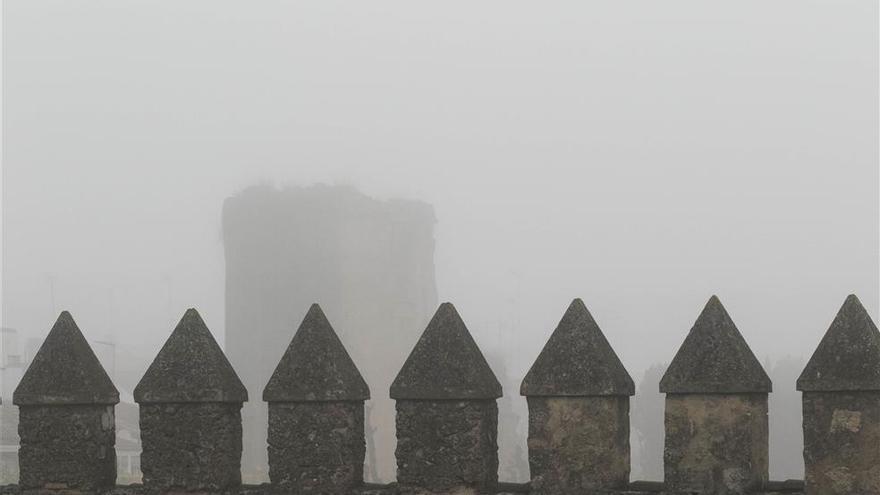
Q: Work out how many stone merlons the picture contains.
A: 7